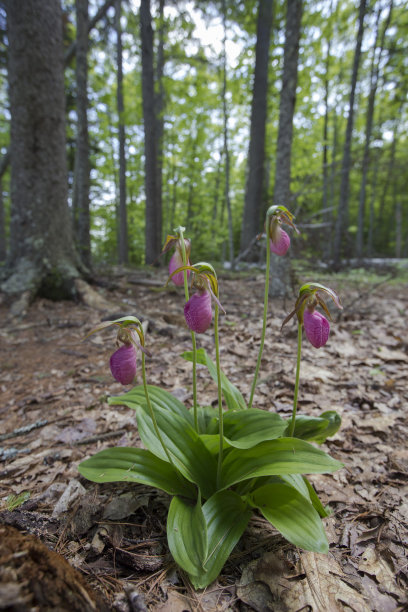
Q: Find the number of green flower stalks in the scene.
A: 5